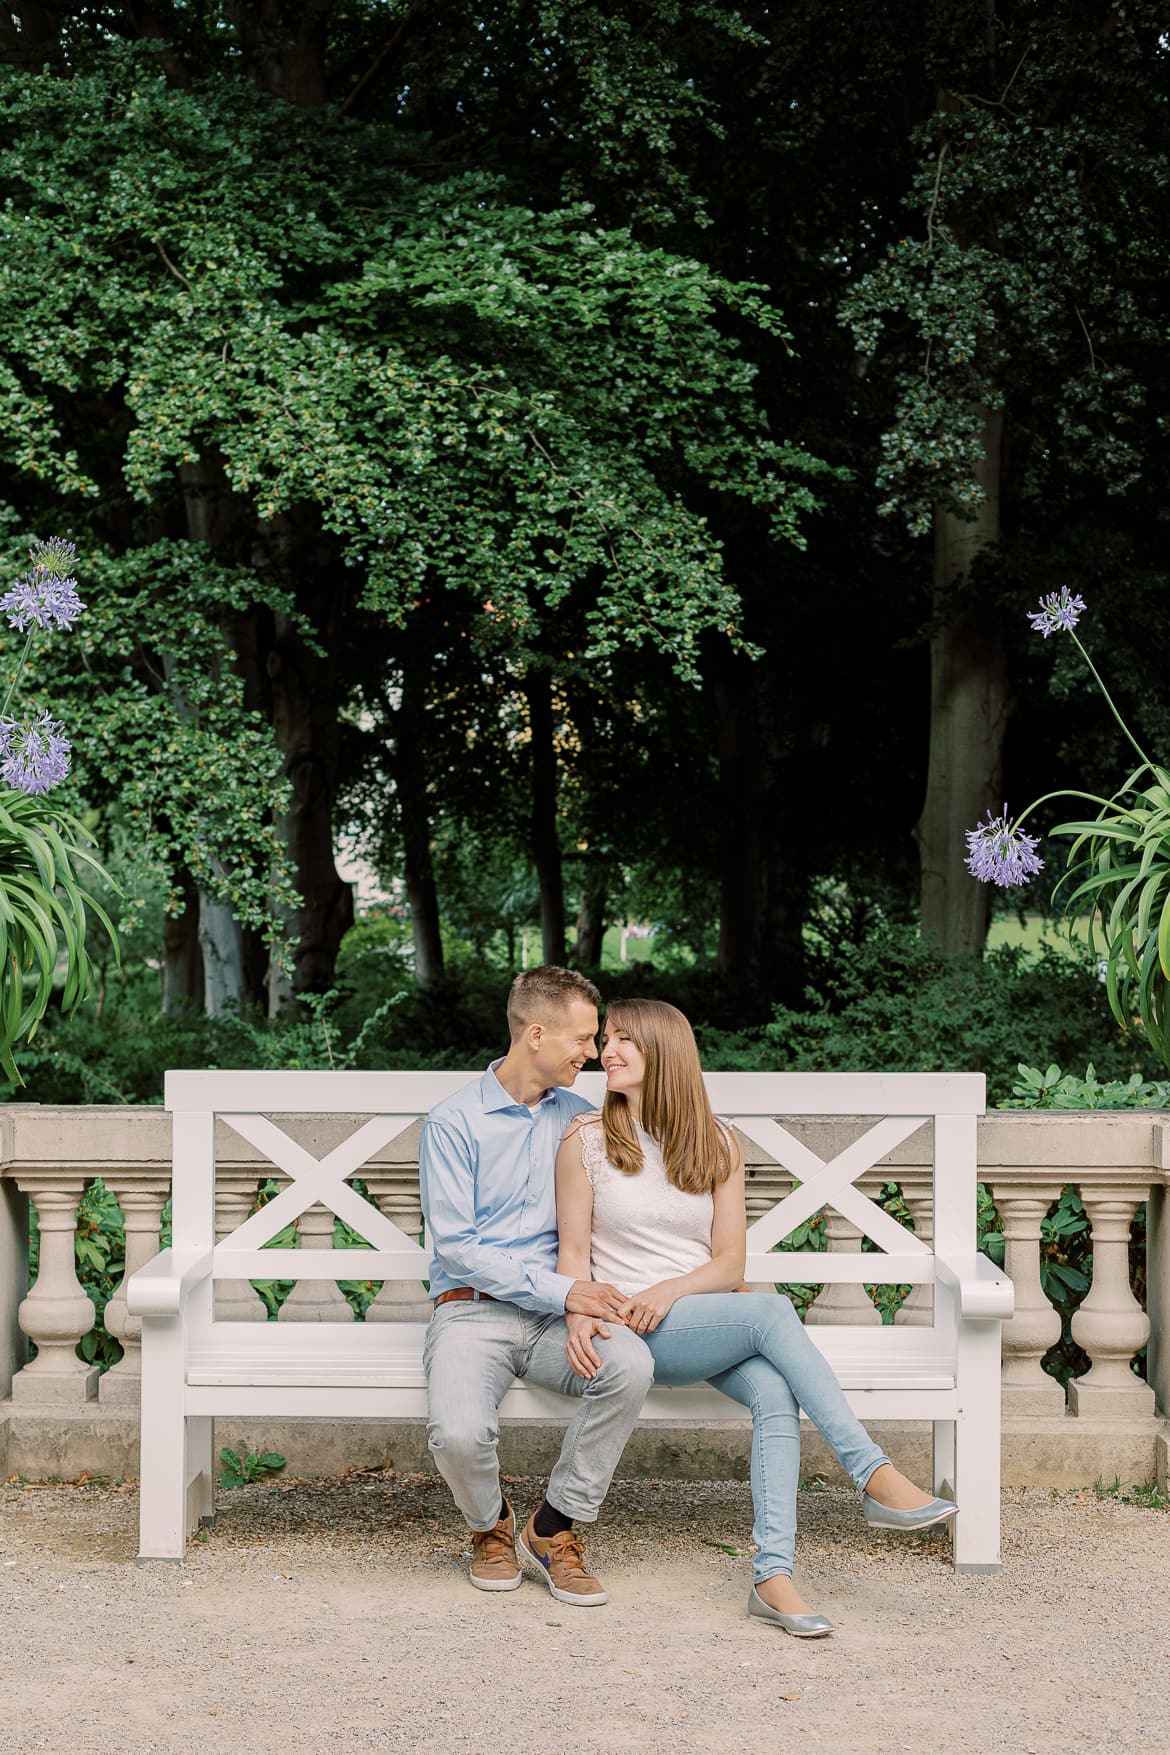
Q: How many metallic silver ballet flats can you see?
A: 2